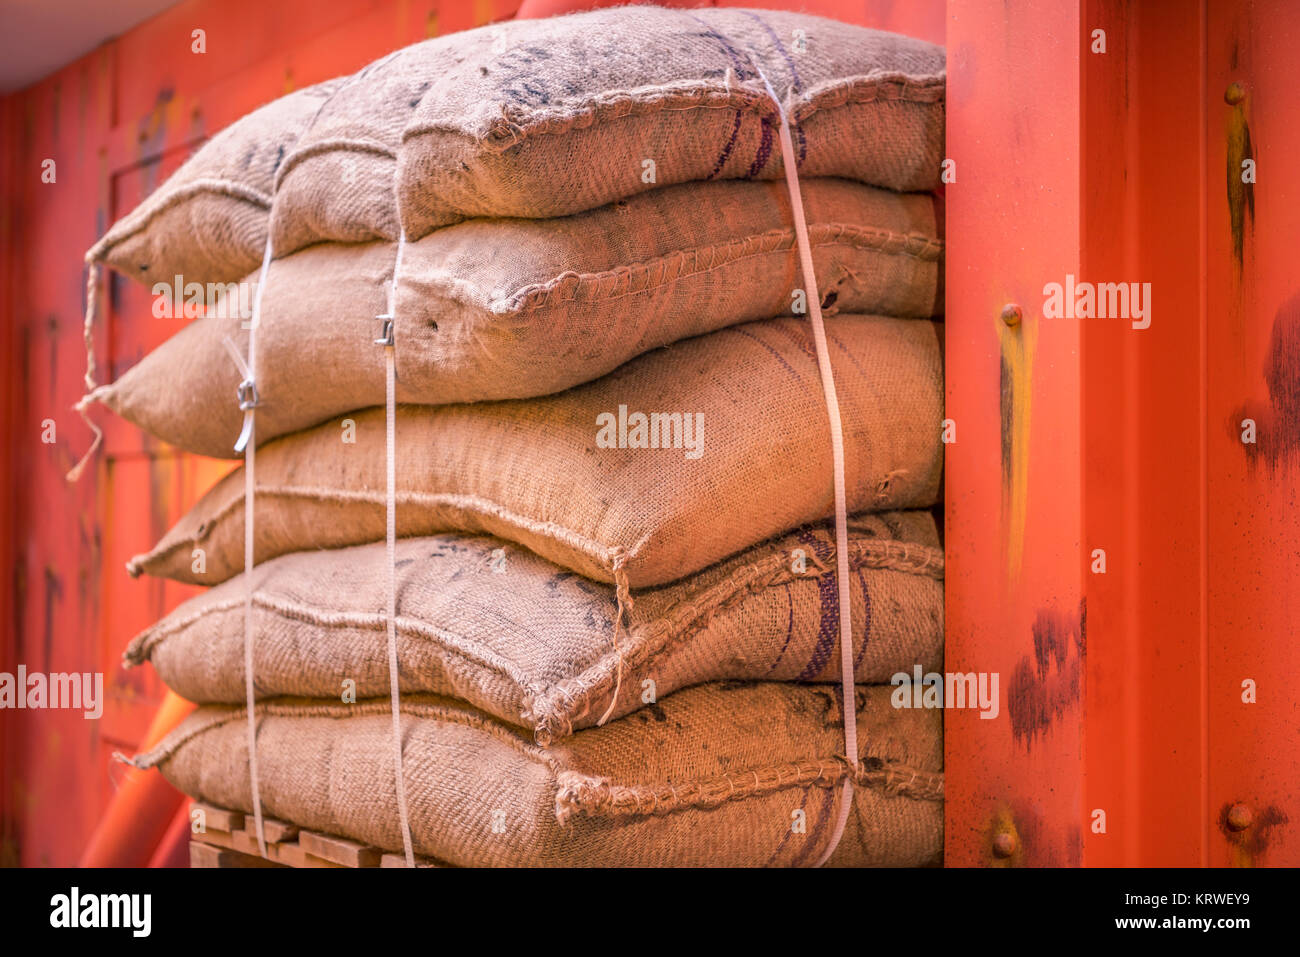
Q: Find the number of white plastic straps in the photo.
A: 3